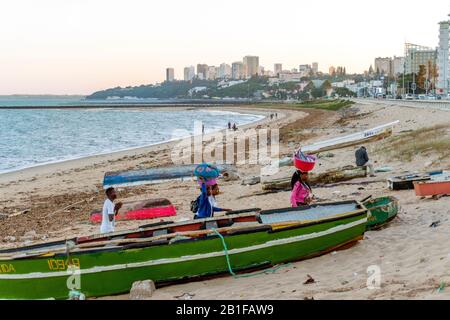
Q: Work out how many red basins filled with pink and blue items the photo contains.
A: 1